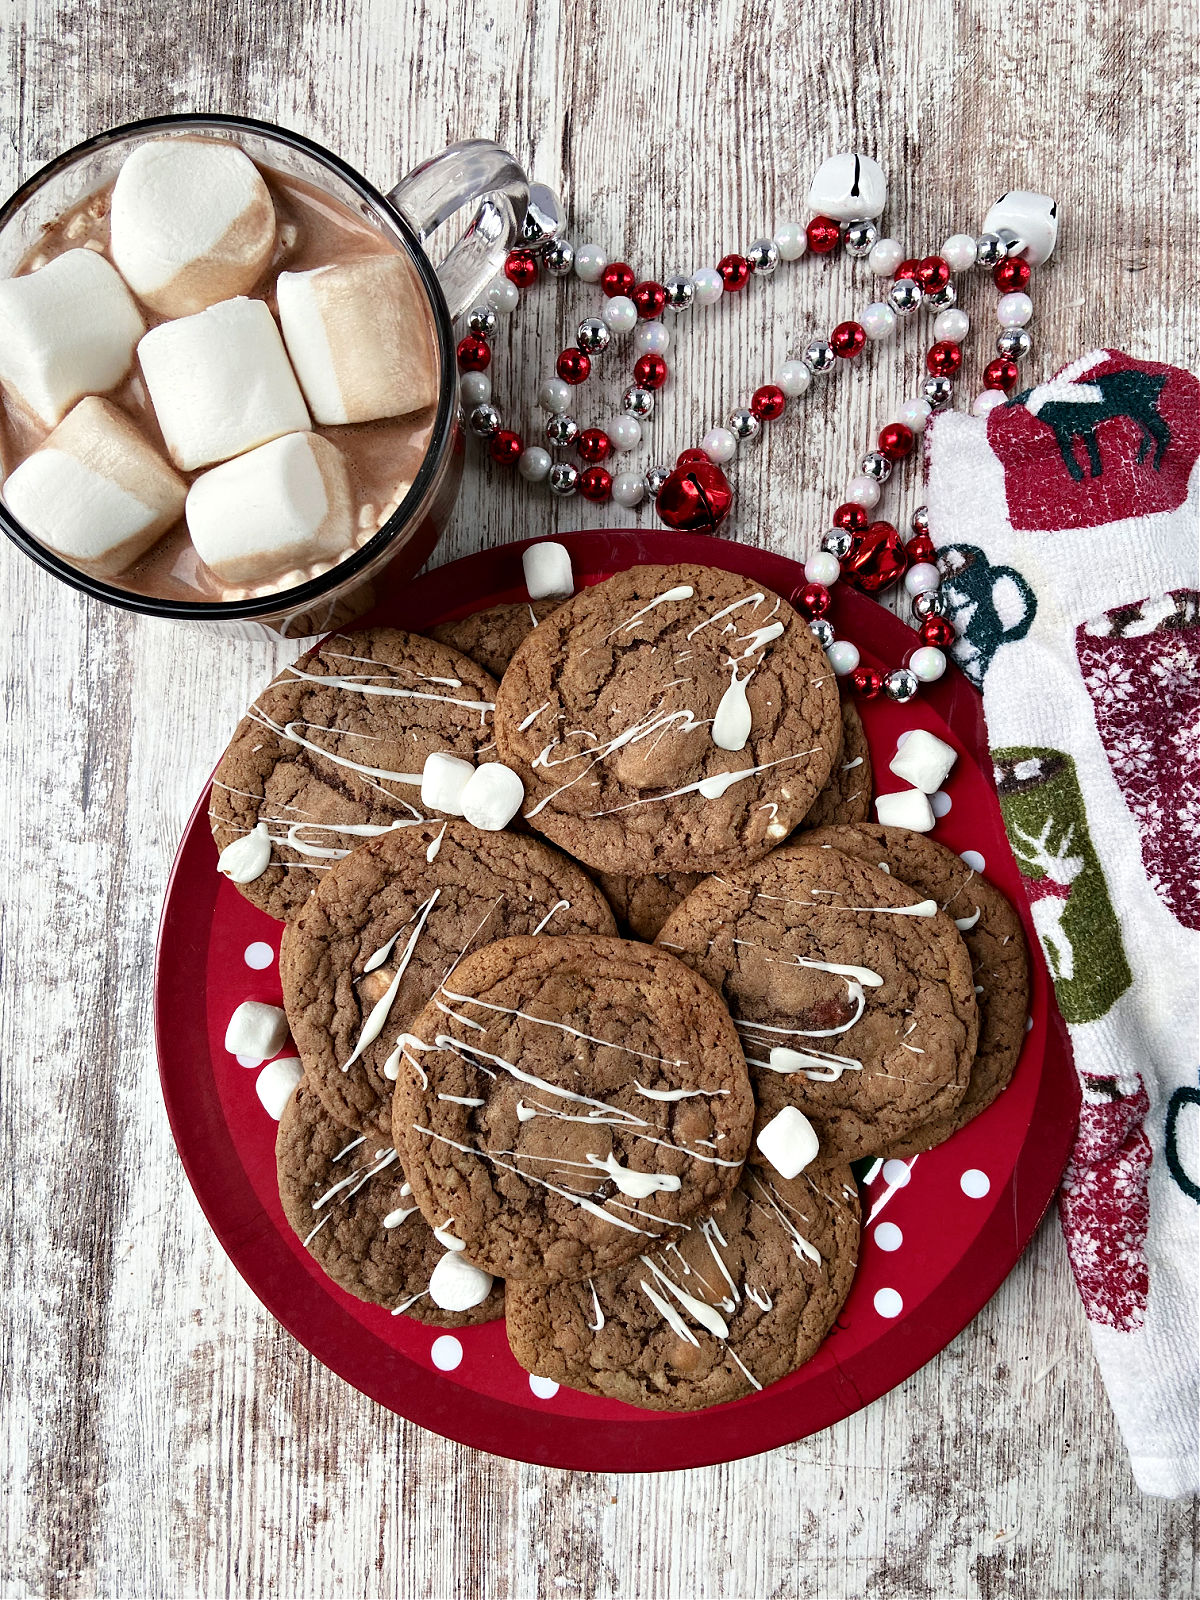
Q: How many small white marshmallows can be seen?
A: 9